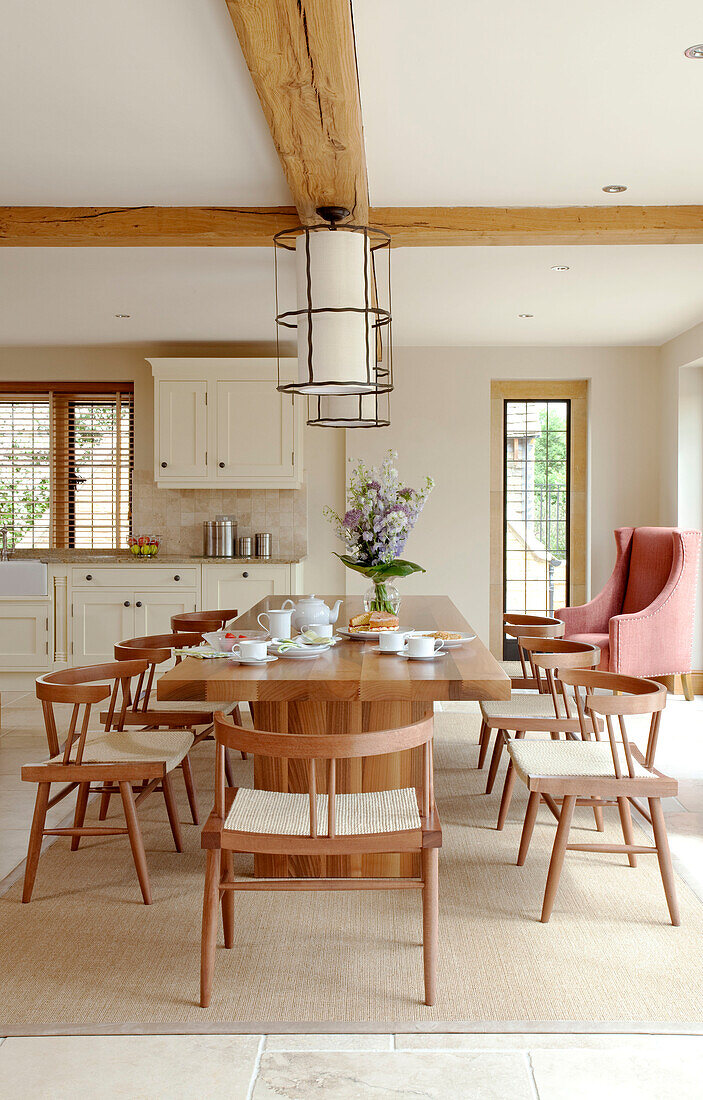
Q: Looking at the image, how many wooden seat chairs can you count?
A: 7